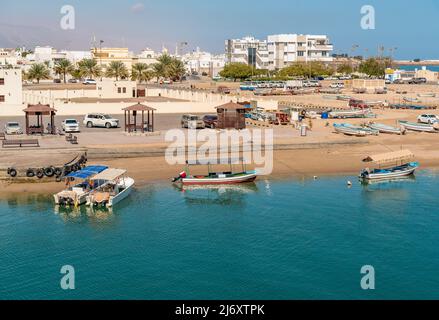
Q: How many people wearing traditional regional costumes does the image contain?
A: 0